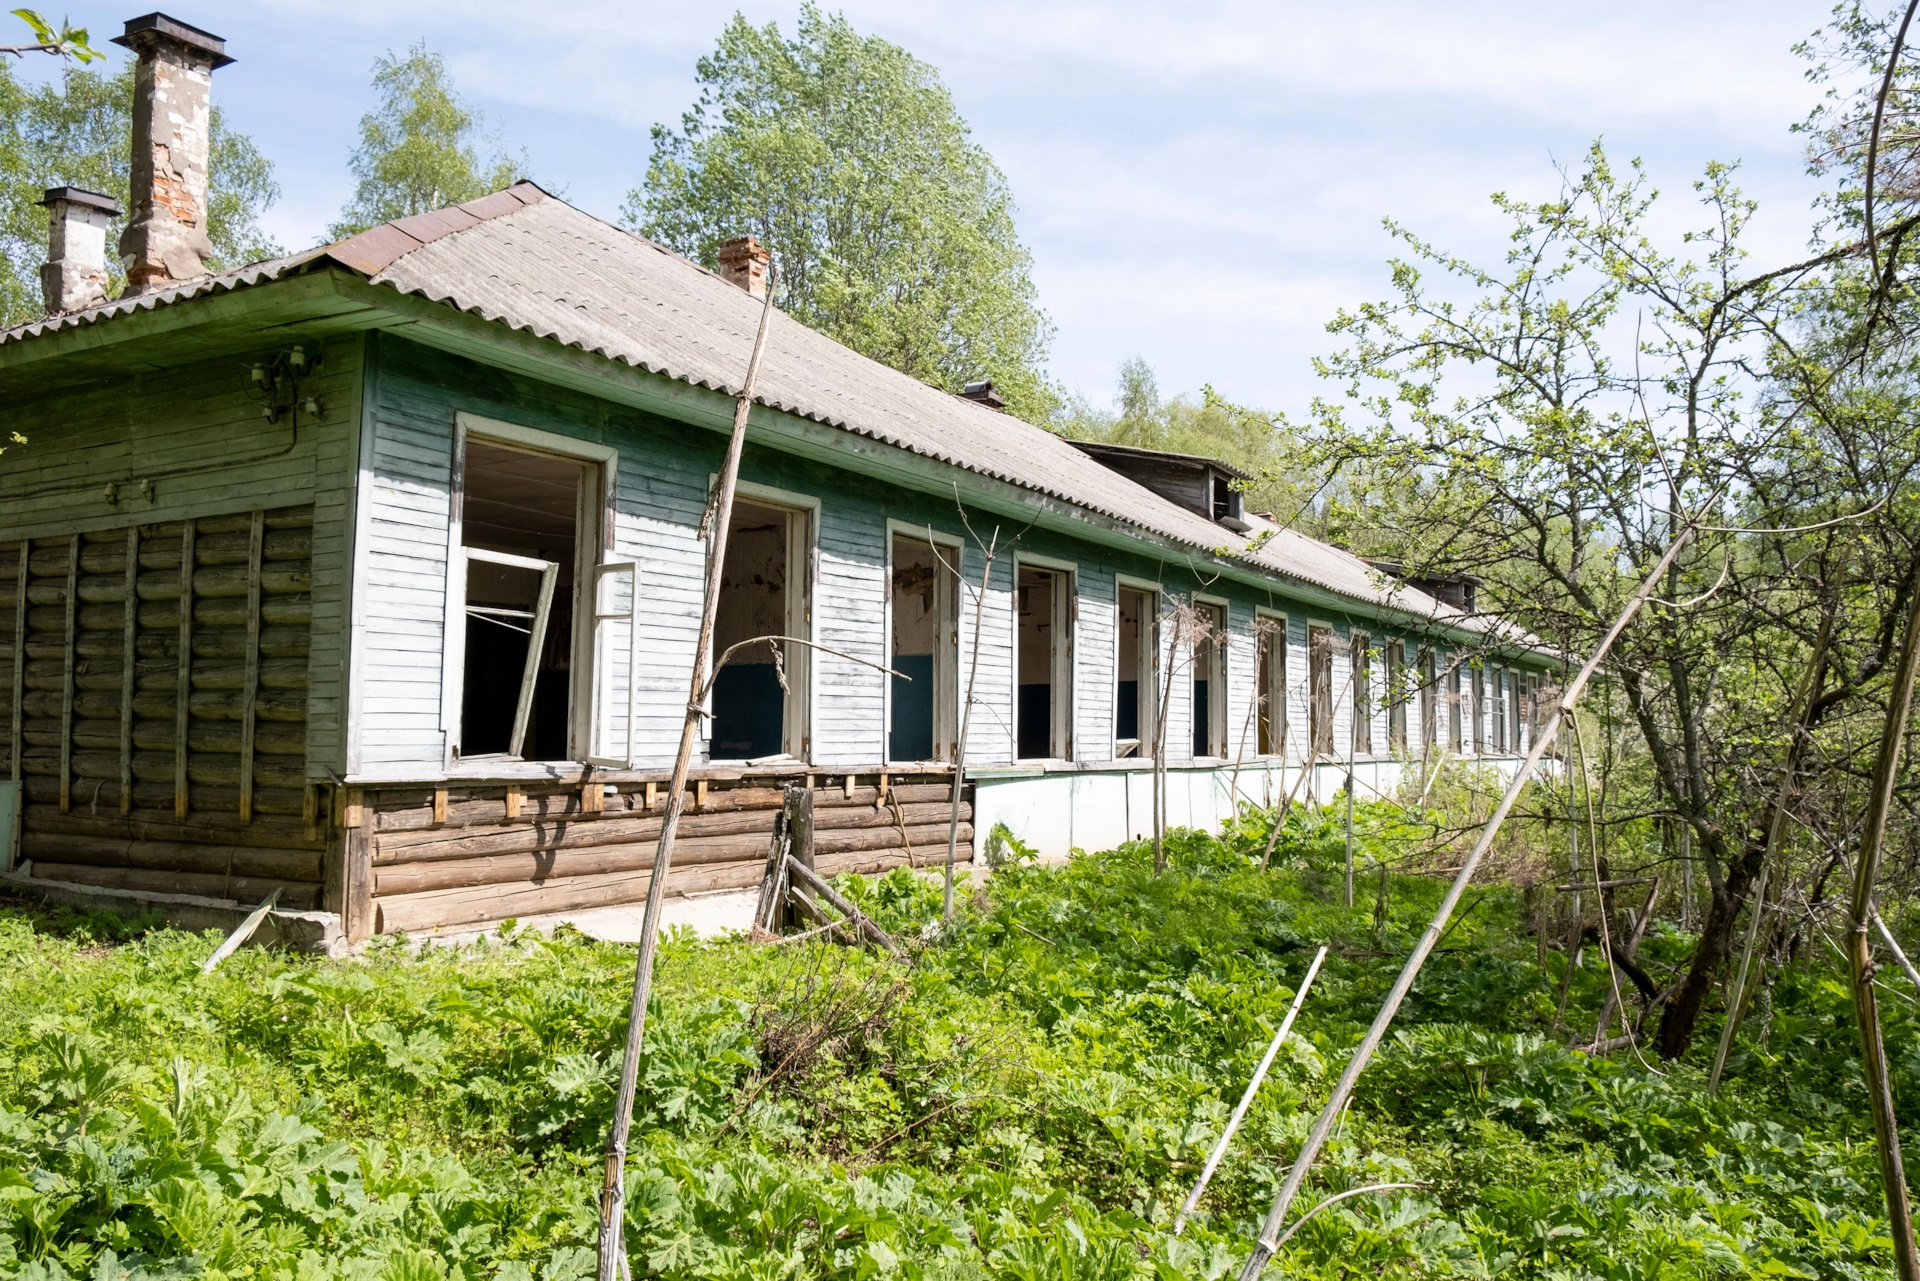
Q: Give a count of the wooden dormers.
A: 2